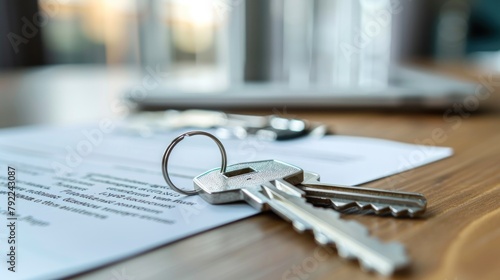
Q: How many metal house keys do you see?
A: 2